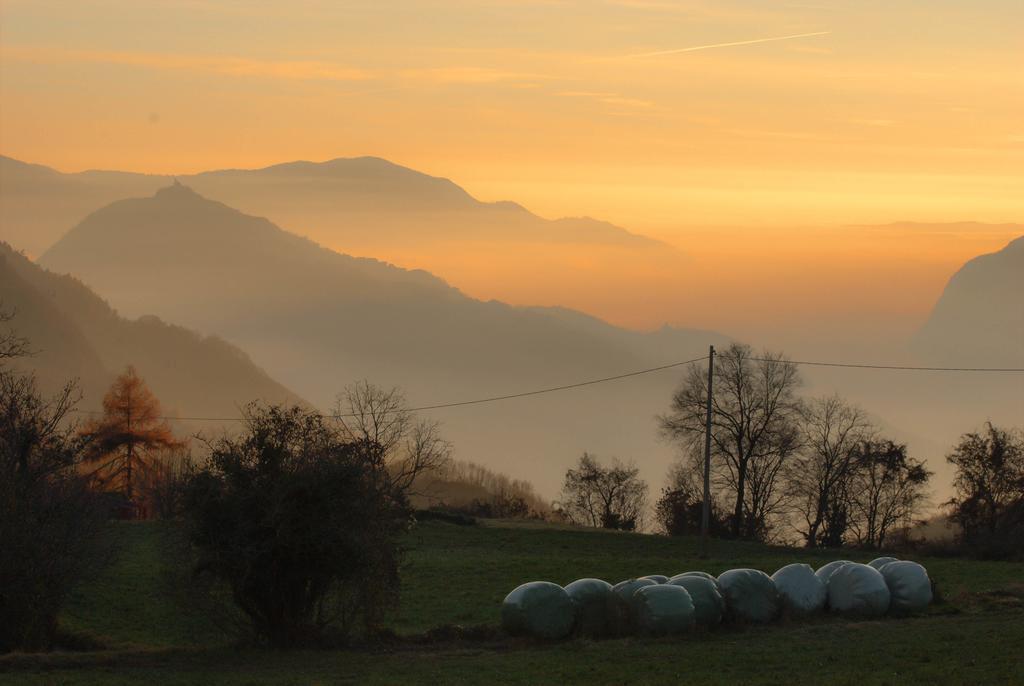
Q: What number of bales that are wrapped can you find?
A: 13